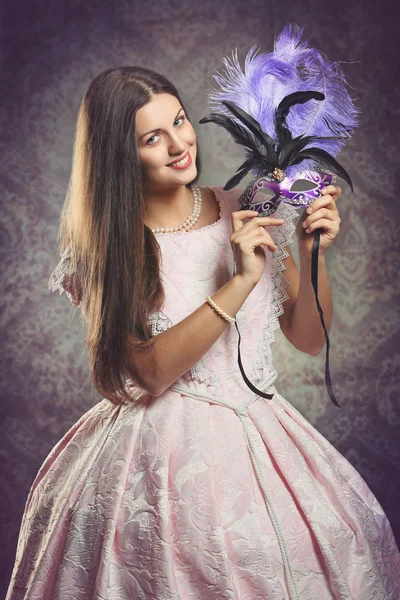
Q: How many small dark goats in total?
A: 0